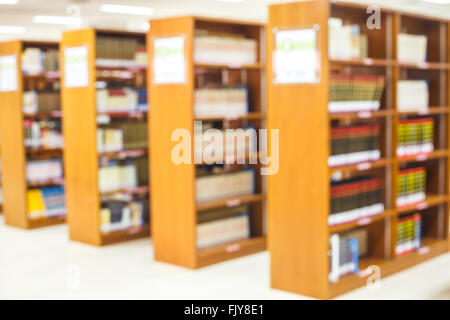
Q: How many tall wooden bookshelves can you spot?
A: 4